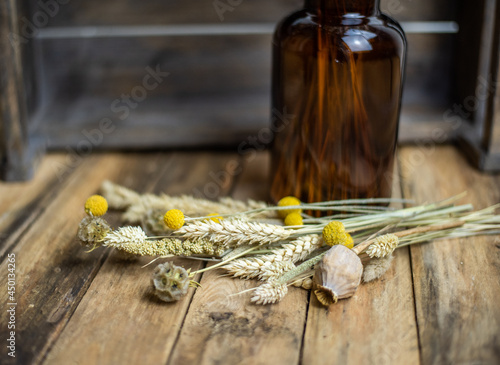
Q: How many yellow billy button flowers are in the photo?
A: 7